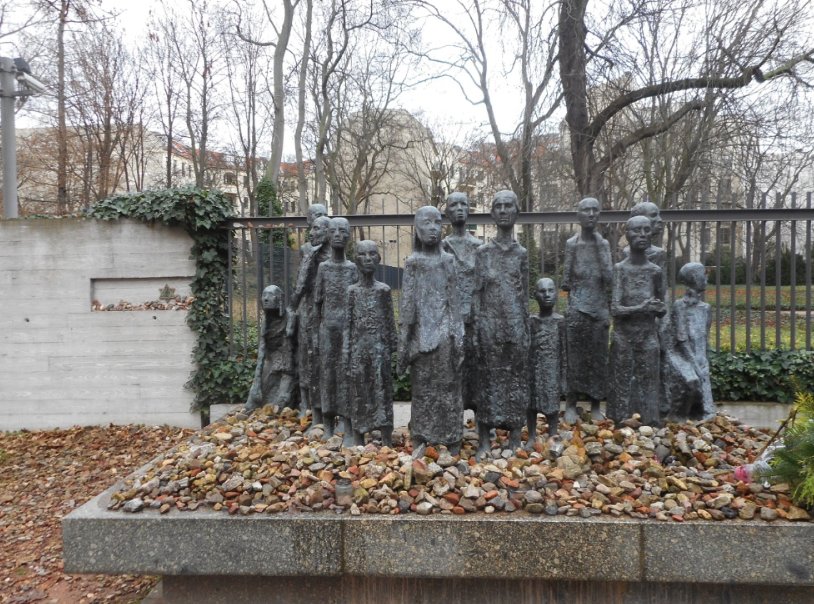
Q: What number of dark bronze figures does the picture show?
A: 13